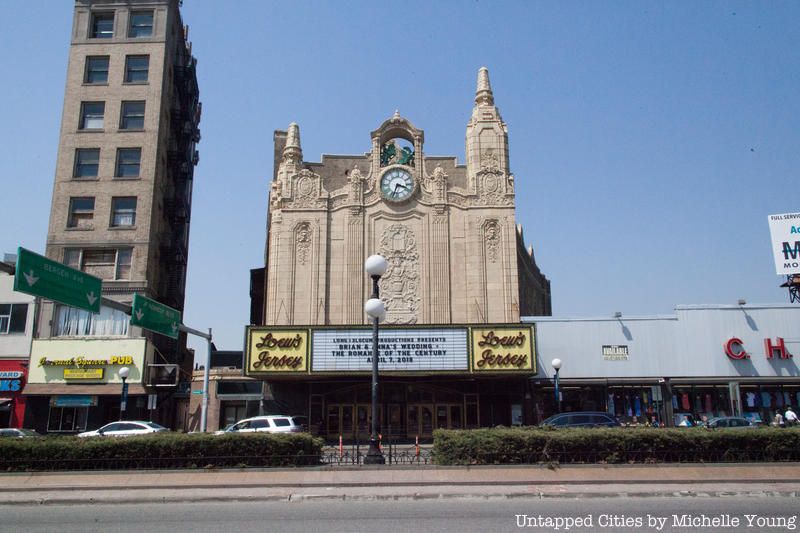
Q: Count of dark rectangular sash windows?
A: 10